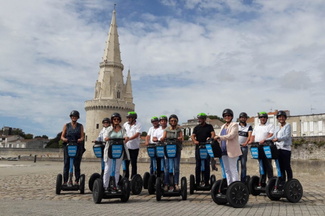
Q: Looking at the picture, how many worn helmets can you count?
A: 12